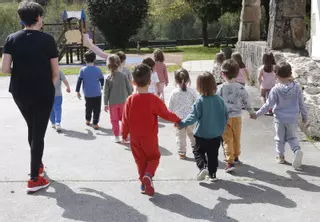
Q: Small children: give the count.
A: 14